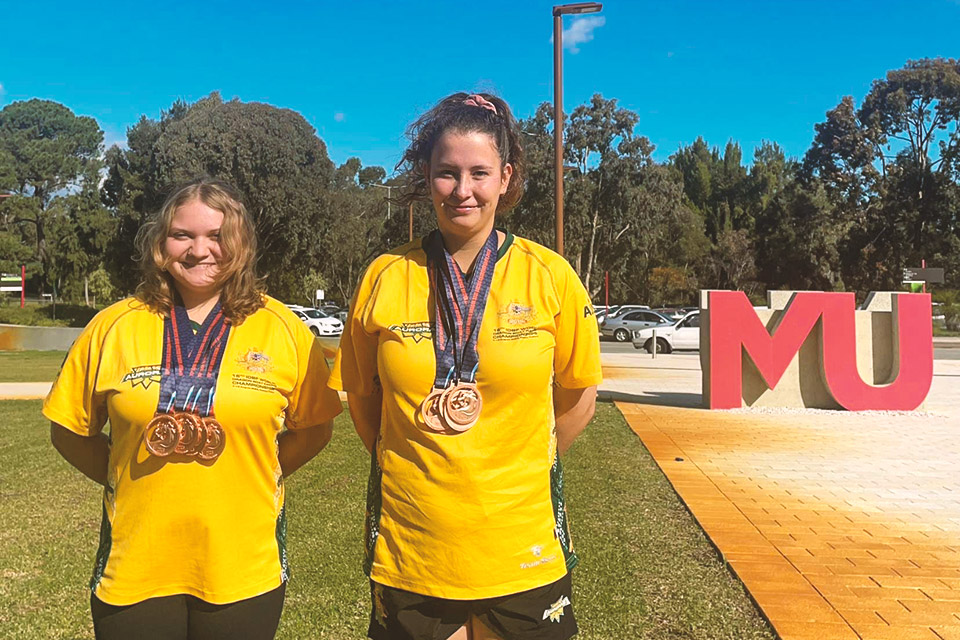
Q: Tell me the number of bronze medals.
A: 7